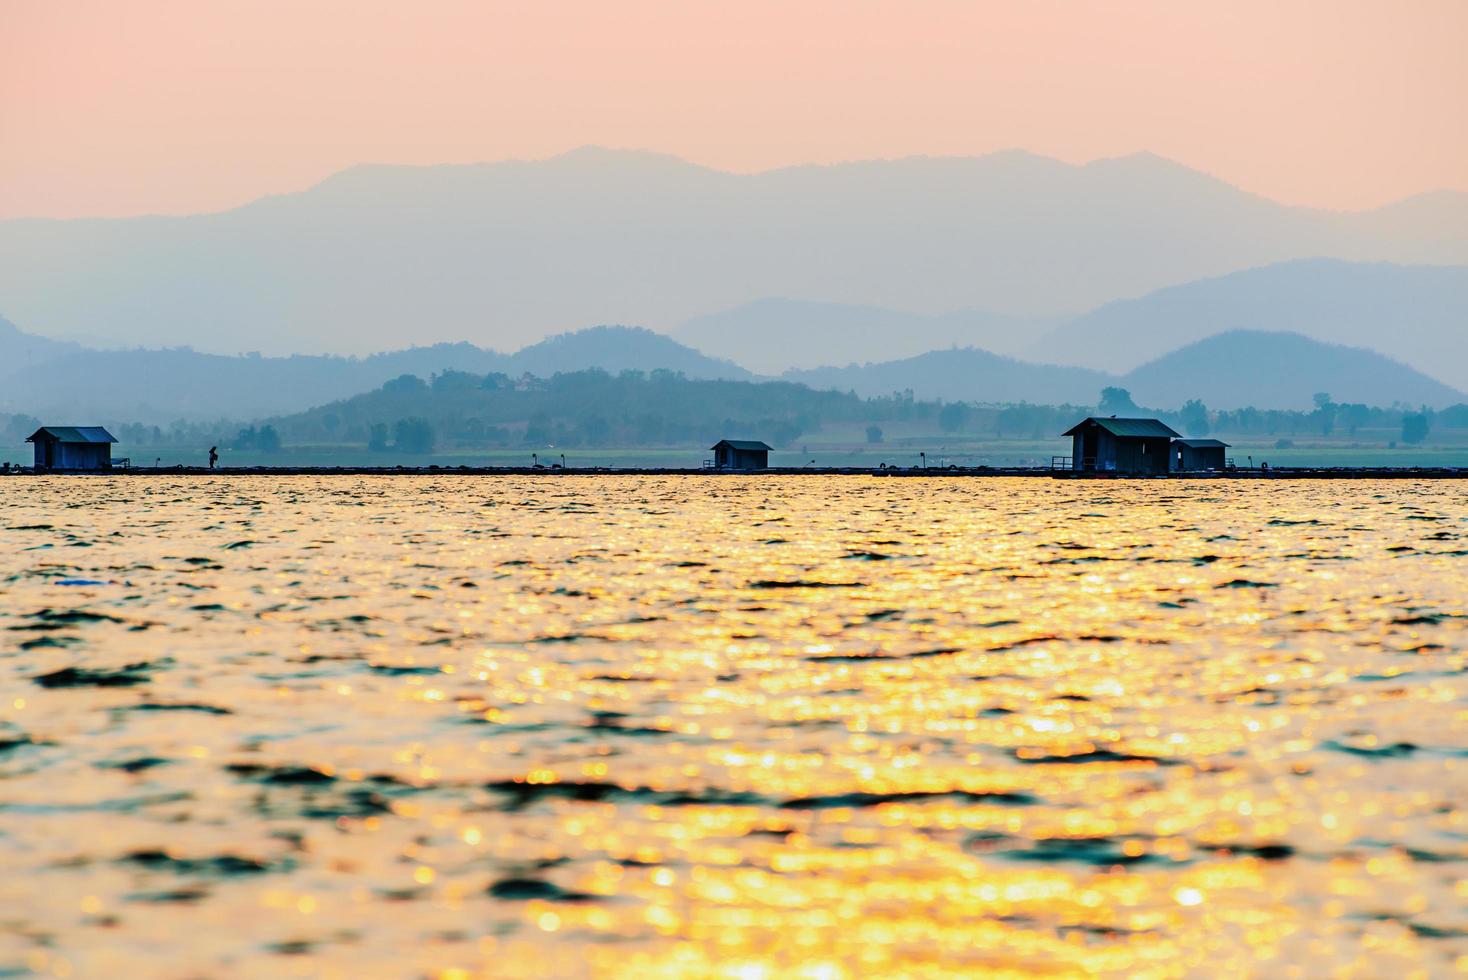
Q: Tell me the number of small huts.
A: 4